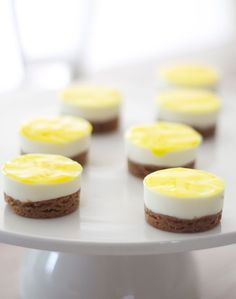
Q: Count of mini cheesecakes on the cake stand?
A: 7